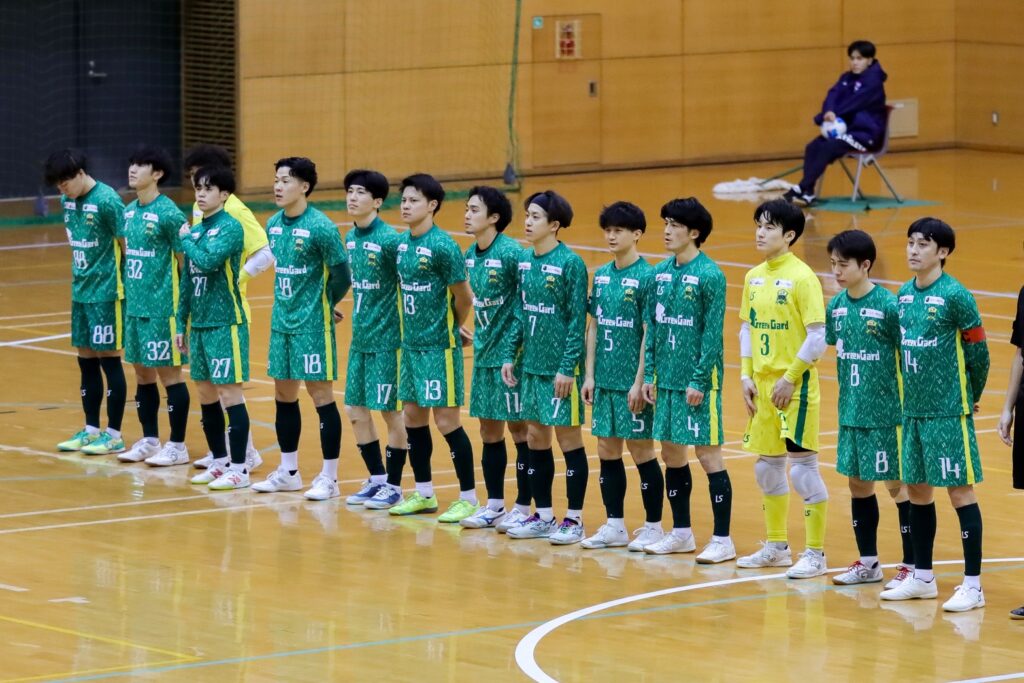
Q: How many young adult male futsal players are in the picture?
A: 14